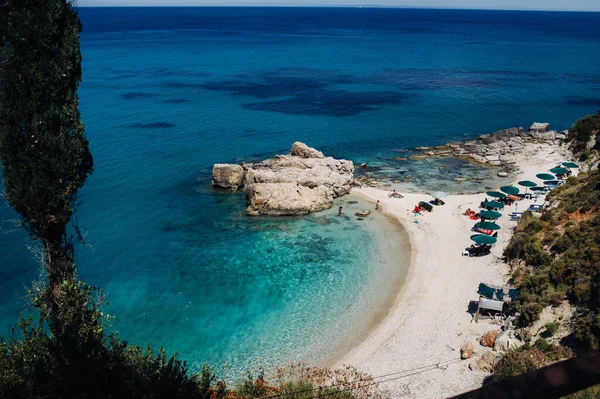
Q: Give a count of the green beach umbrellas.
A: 10